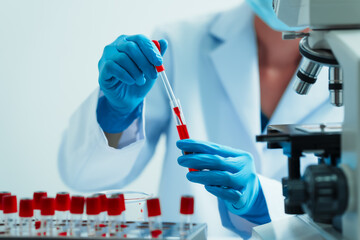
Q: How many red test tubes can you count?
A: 14